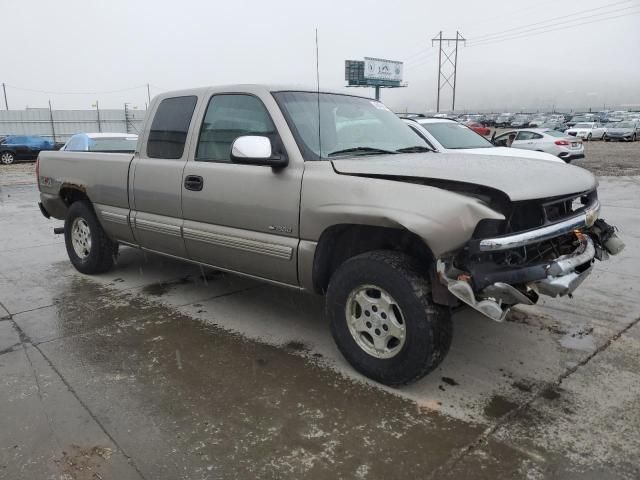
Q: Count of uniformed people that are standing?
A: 0